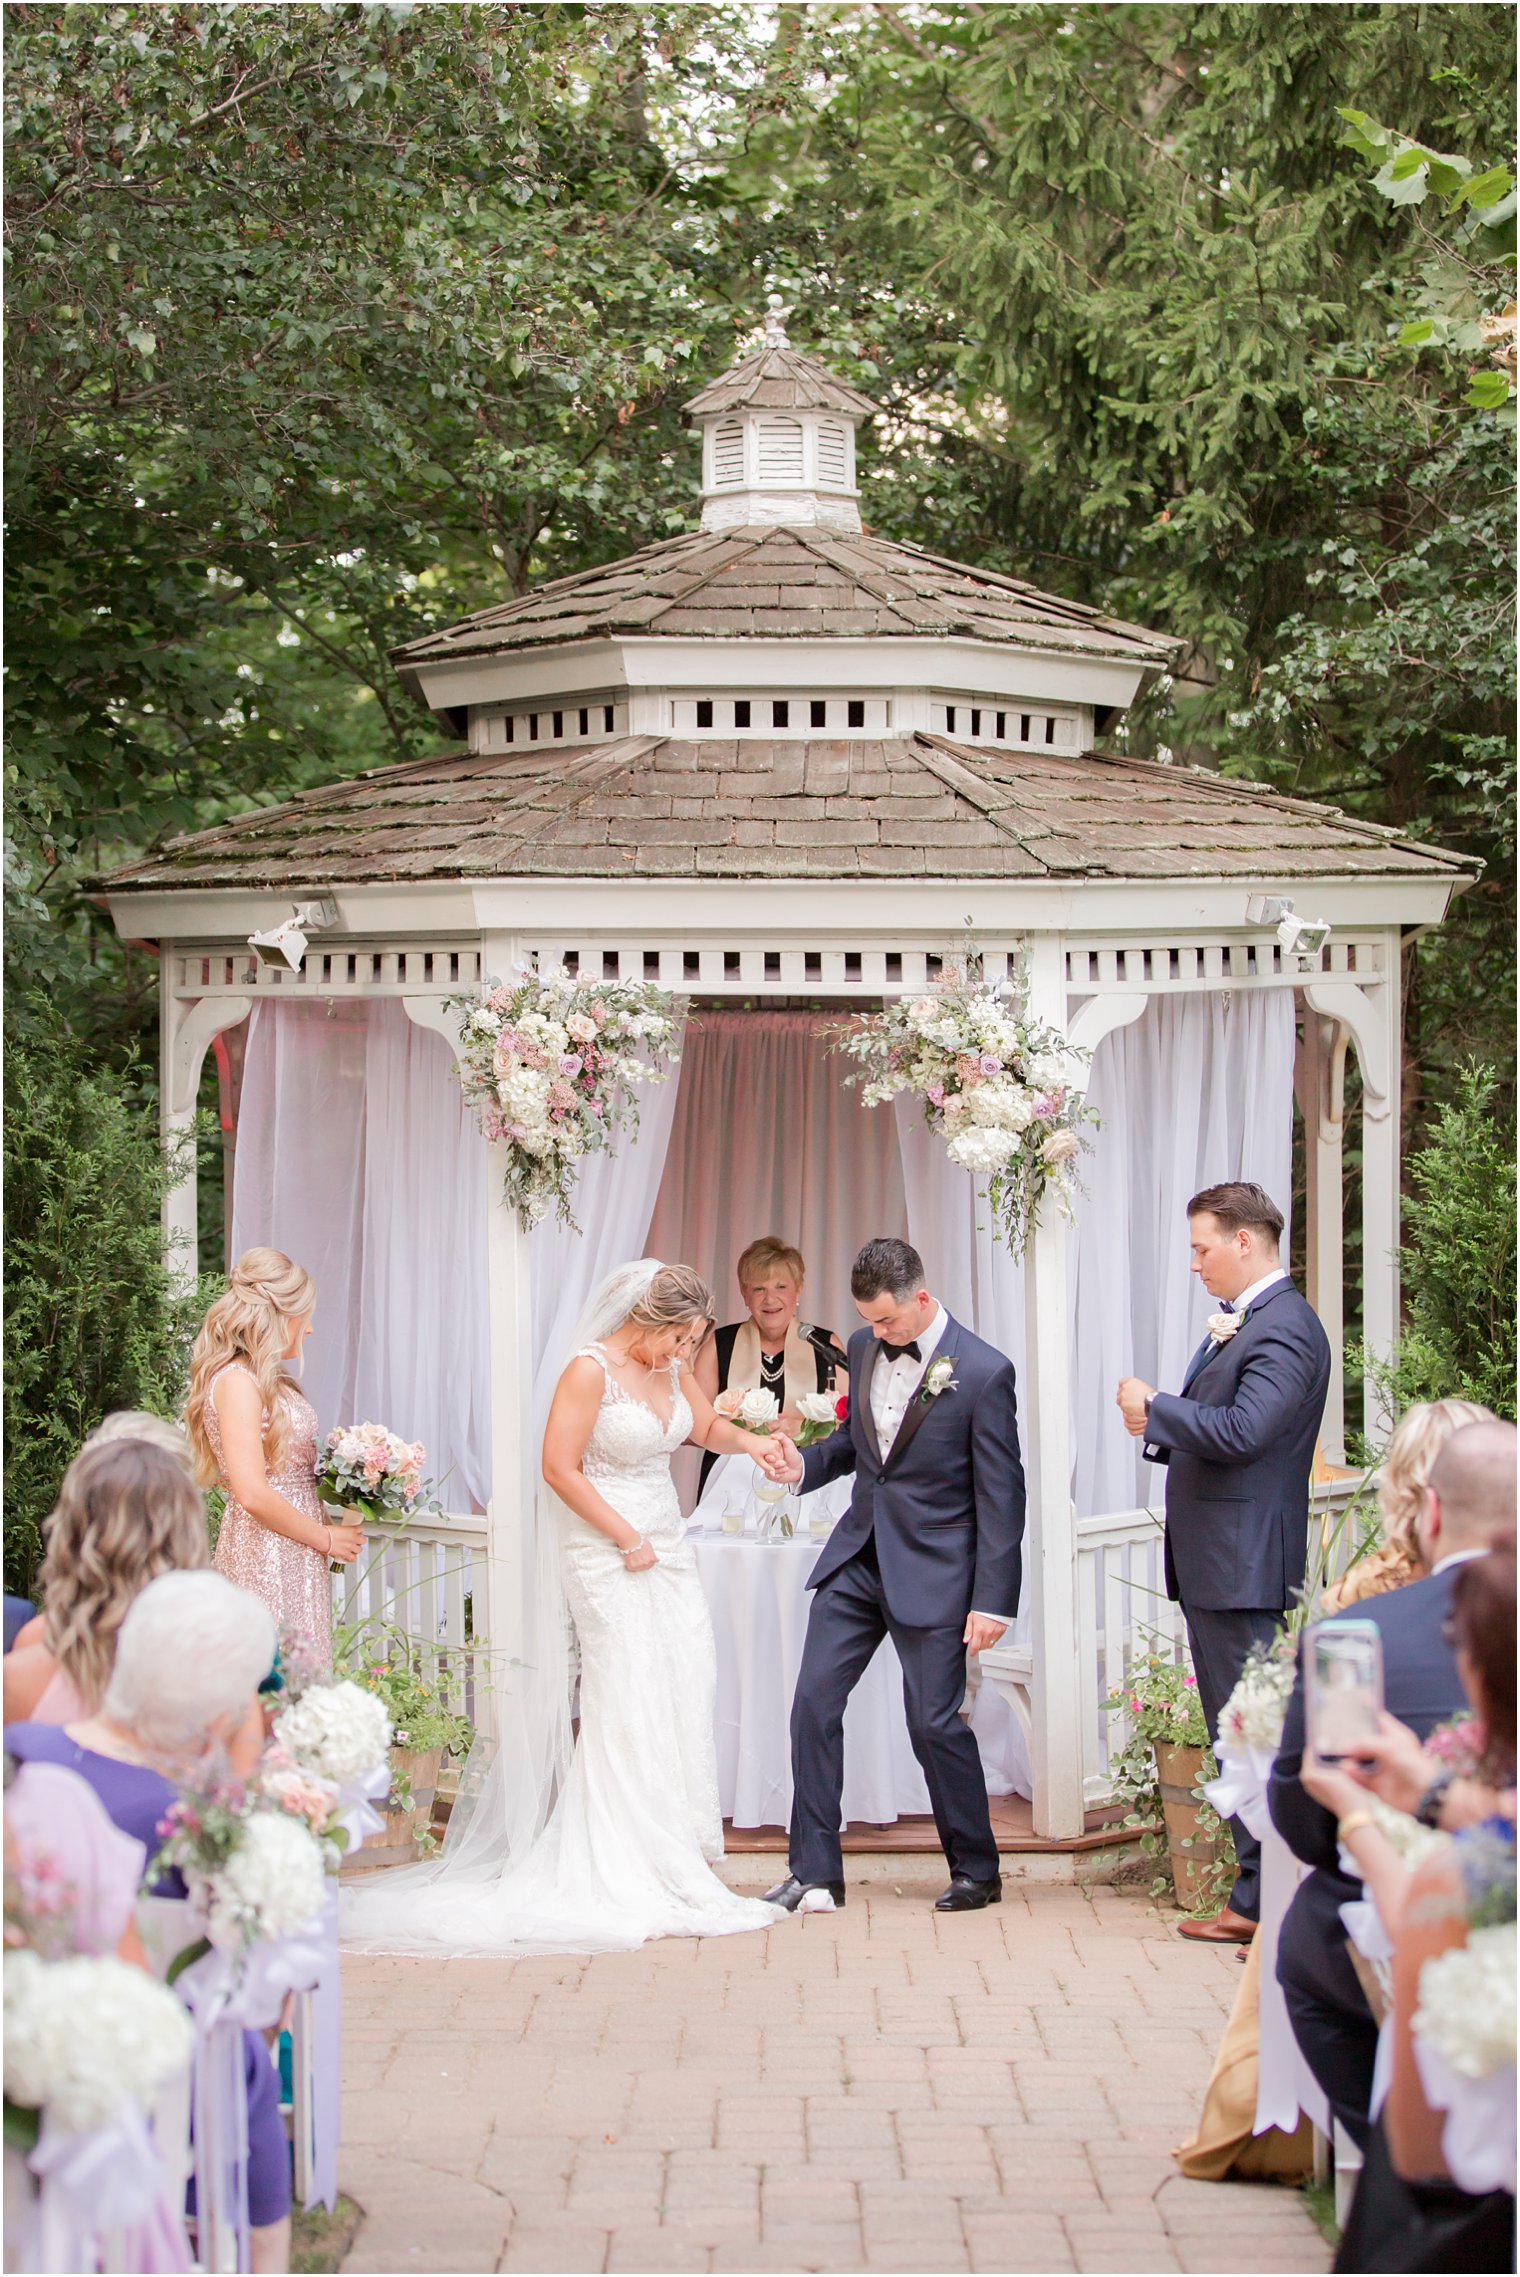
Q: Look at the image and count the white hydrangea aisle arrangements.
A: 6